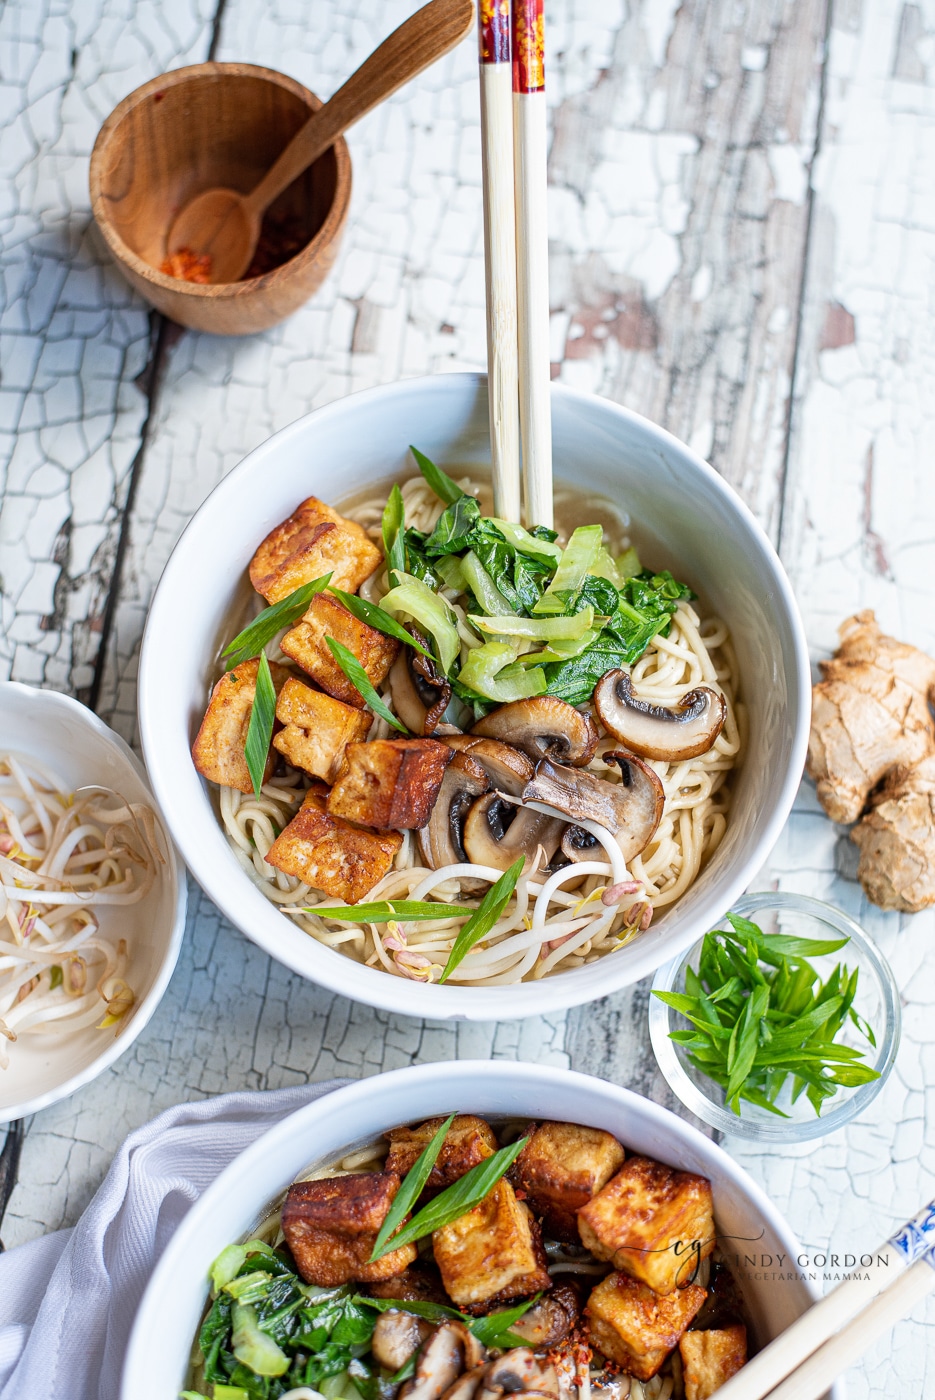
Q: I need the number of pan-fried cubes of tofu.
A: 13